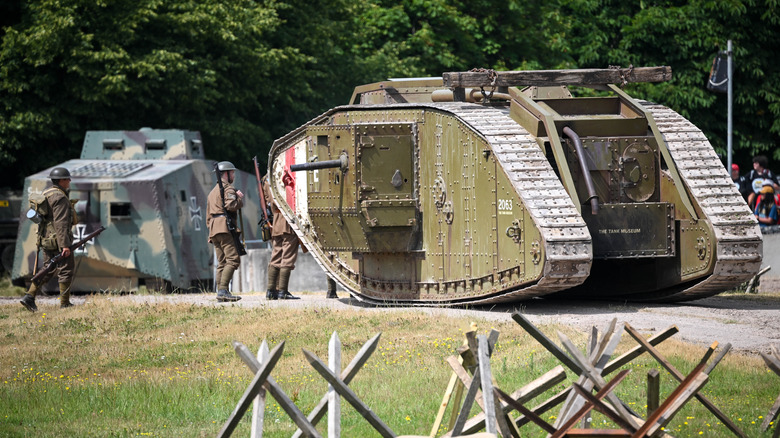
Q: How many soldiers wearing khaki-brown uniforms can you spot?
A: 3